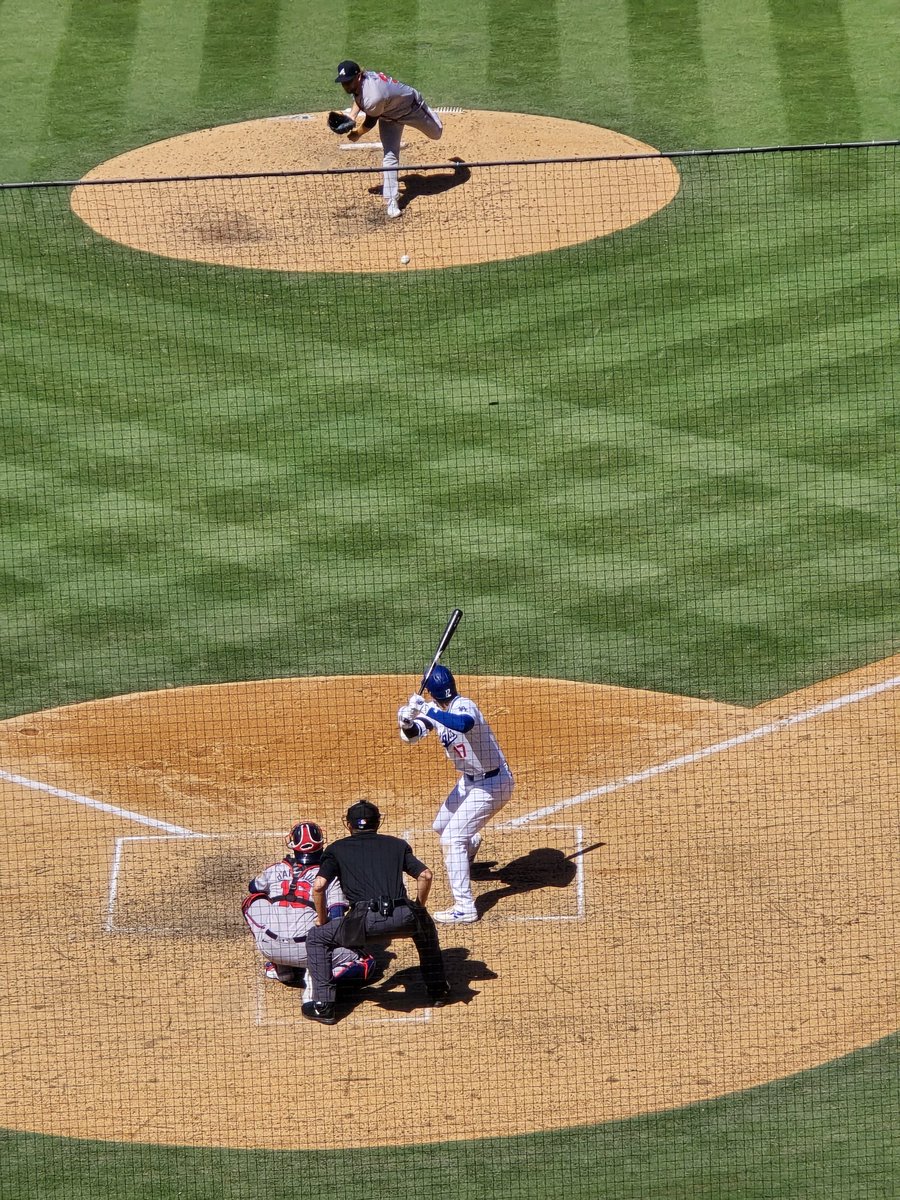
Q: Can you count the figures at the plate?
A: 3